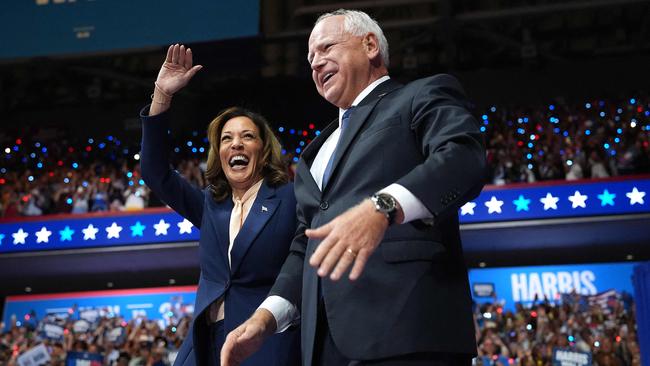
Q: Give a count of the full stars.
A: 13